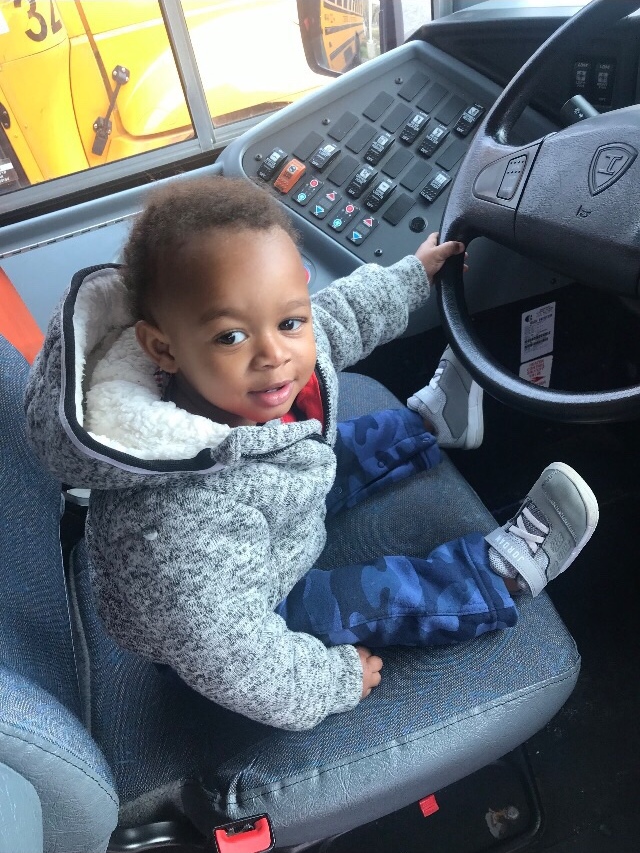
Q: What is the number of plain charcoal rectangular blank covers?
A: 13